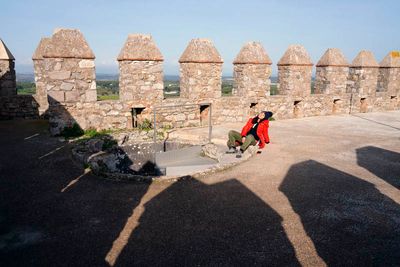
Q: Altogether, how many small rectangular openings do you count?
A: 7